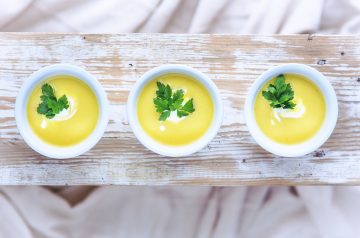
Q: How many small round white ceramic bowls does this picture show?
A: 3